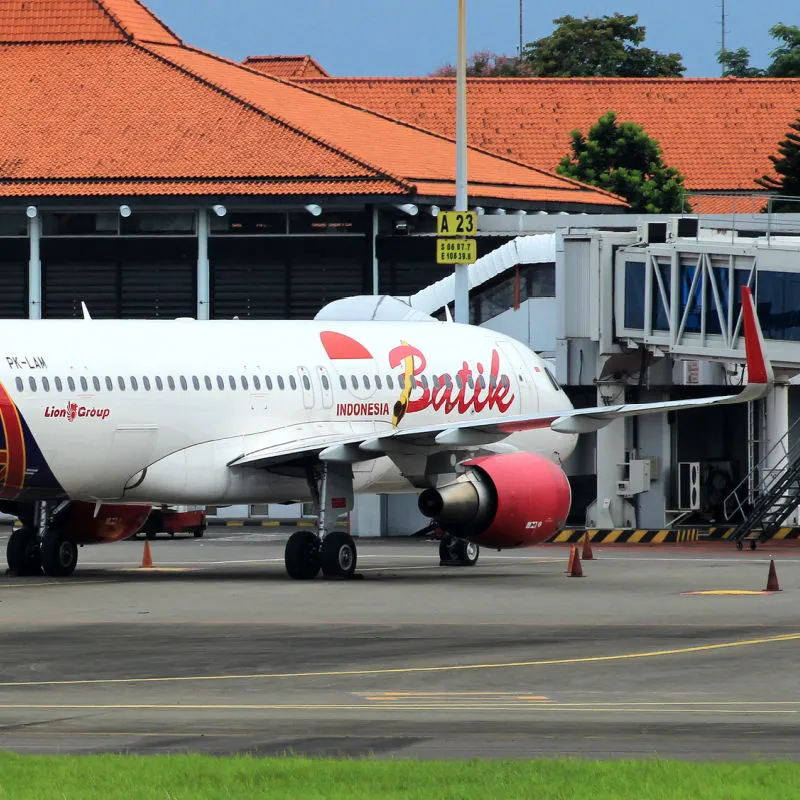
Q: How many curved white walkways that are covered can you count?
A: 1